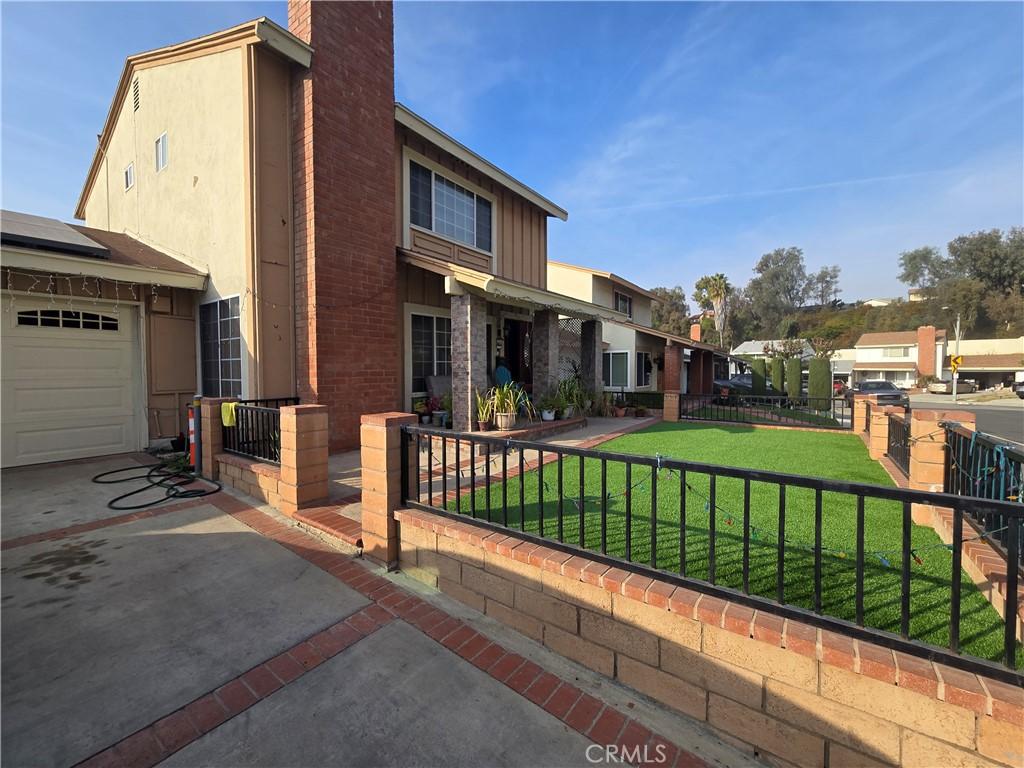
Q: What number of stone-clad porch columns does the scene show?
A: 3